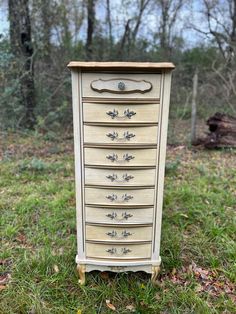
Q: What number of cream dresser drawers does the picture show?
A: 9